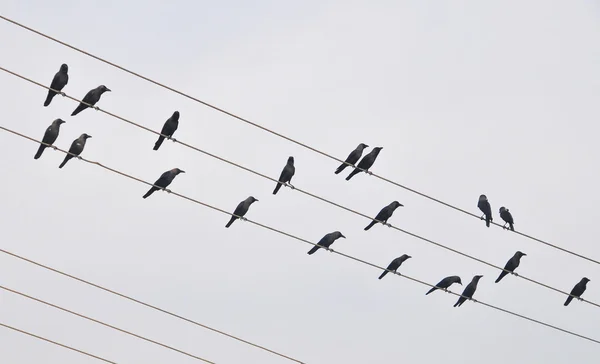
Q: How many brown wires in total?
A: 6